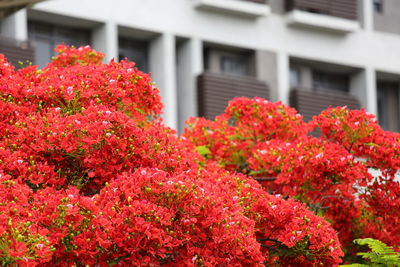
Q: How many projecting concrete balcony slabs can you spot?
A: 2